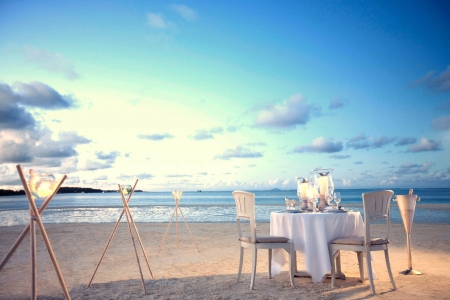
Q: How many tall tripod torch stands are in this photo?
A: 3